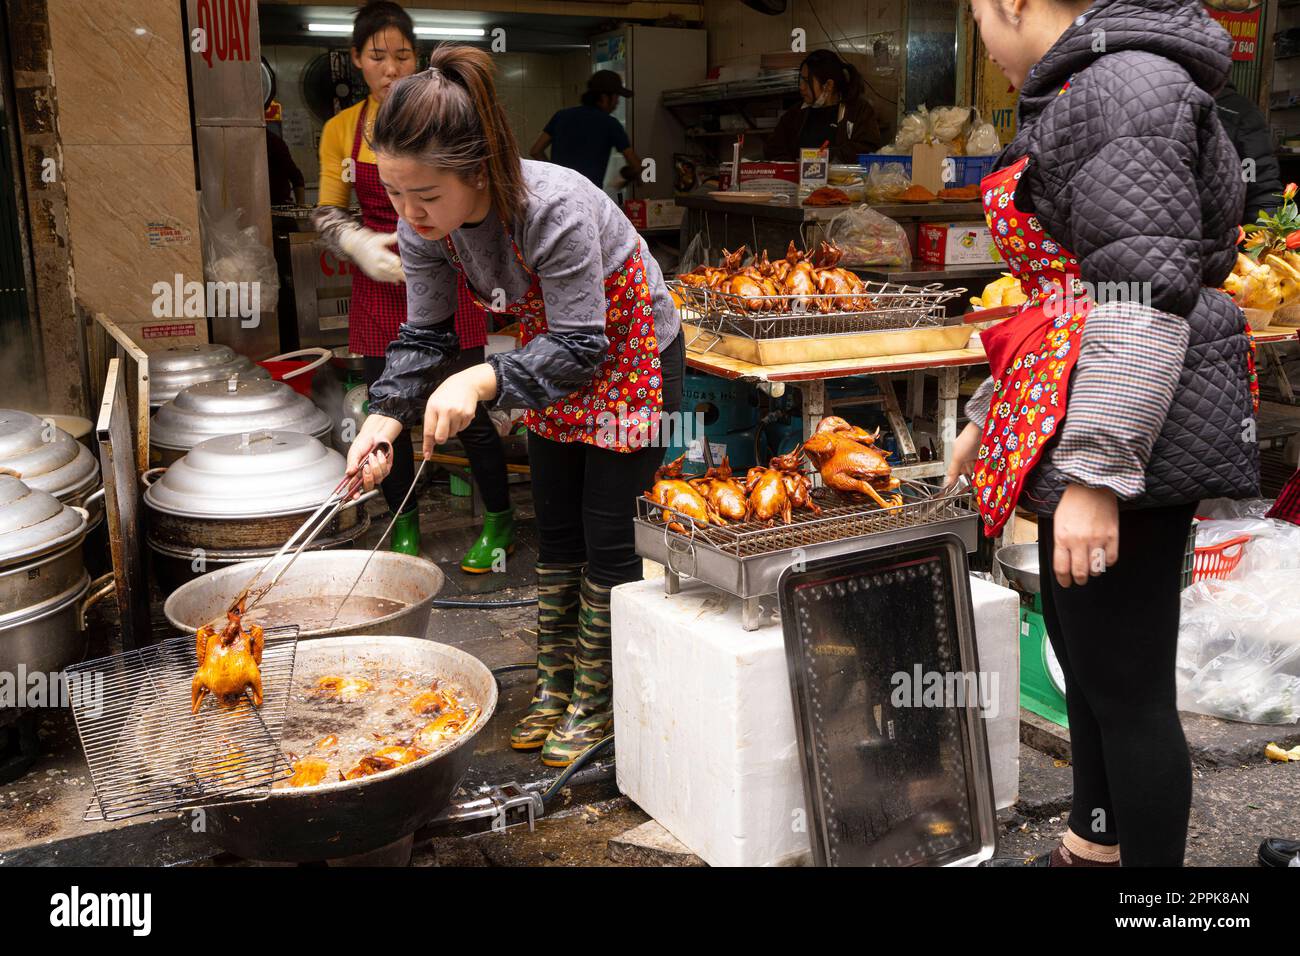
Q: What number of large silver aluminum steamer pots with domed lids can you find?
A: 5